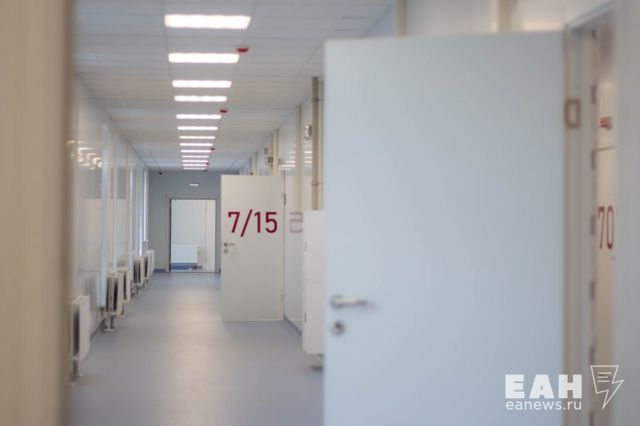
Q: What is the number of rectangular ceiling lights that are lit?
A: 13